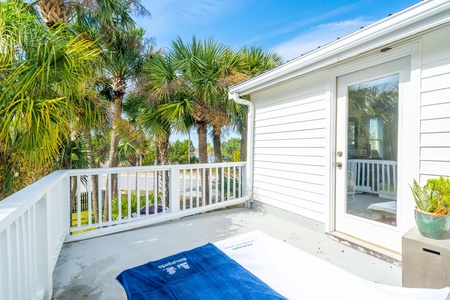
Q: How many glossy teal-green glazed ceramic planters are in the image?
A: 1